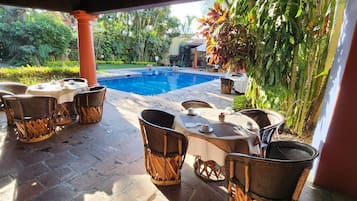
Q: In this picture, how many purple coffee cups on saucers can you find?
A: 0